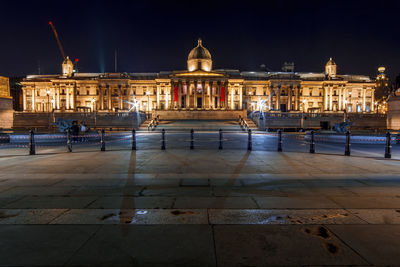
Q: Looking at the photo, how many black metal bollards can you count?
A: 12